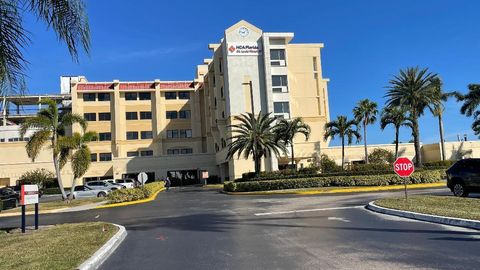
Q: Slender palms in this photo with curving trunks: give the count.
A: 2